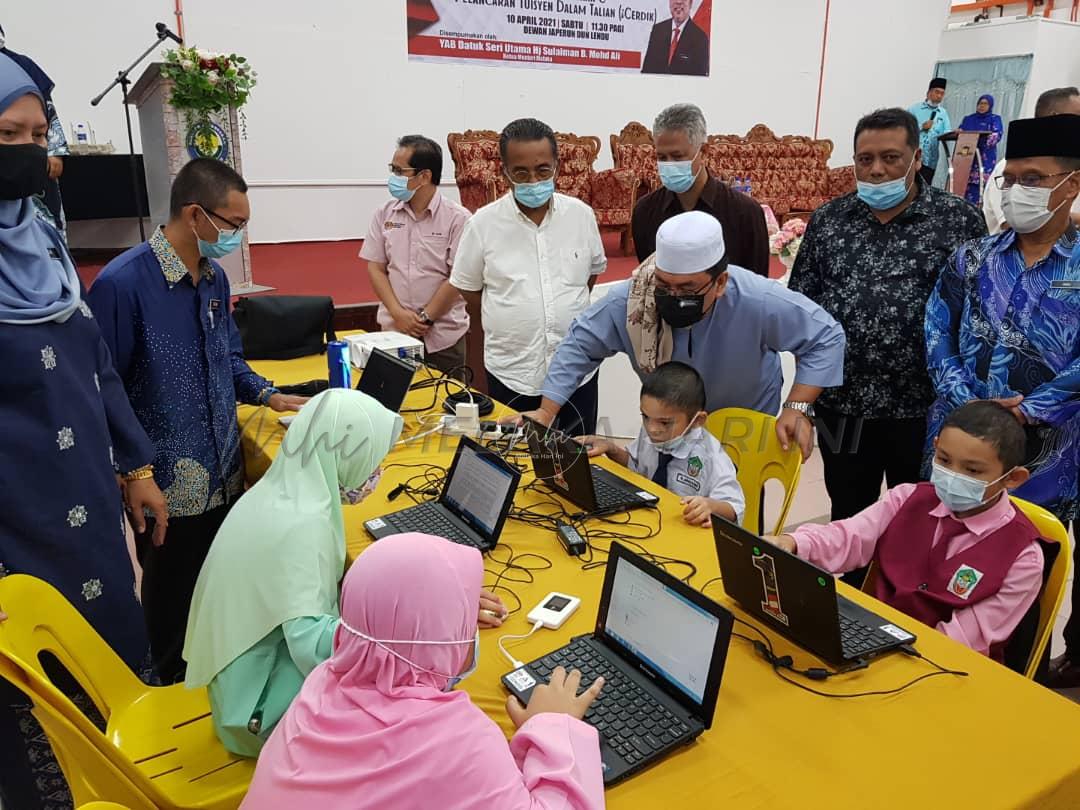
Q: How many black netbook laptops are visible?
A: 5